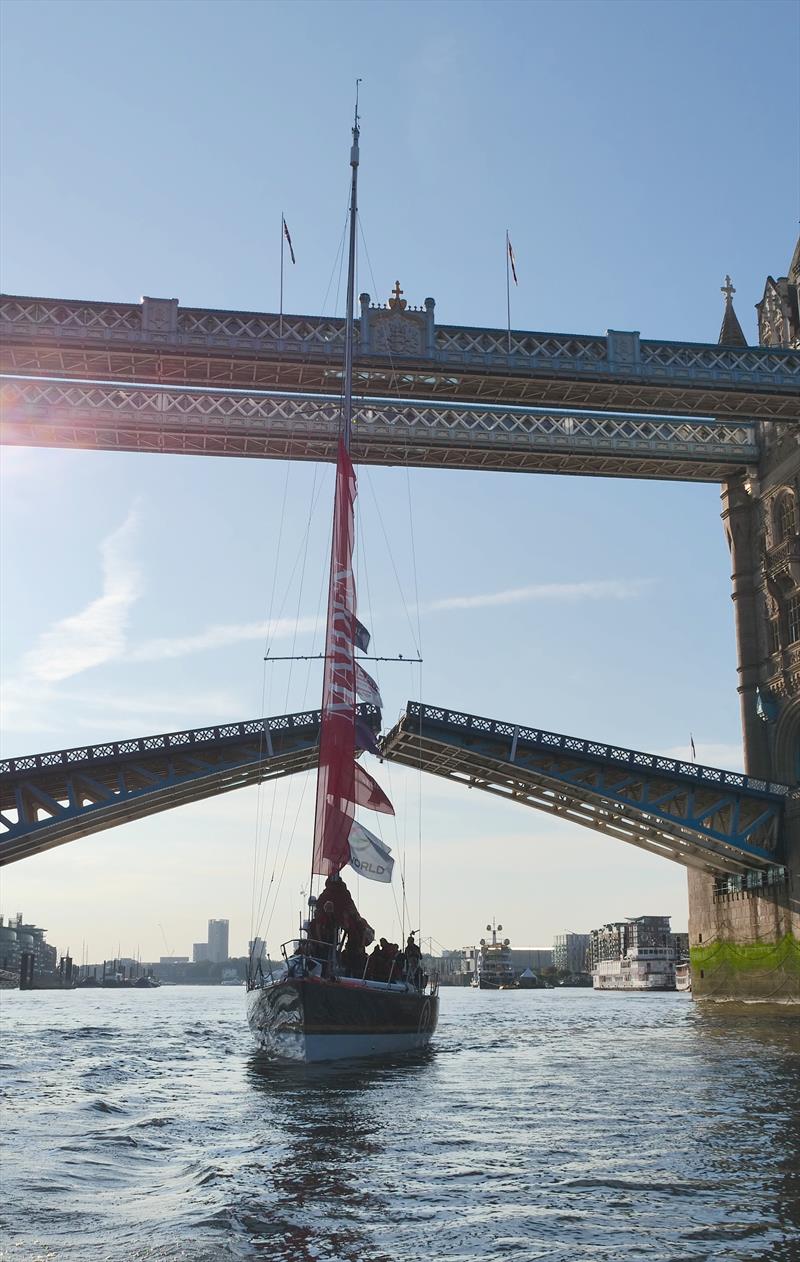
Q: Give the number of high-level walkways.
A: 2